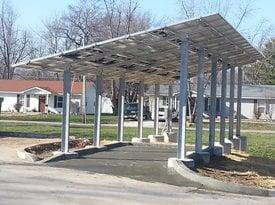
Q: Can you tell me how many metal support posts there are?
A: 12